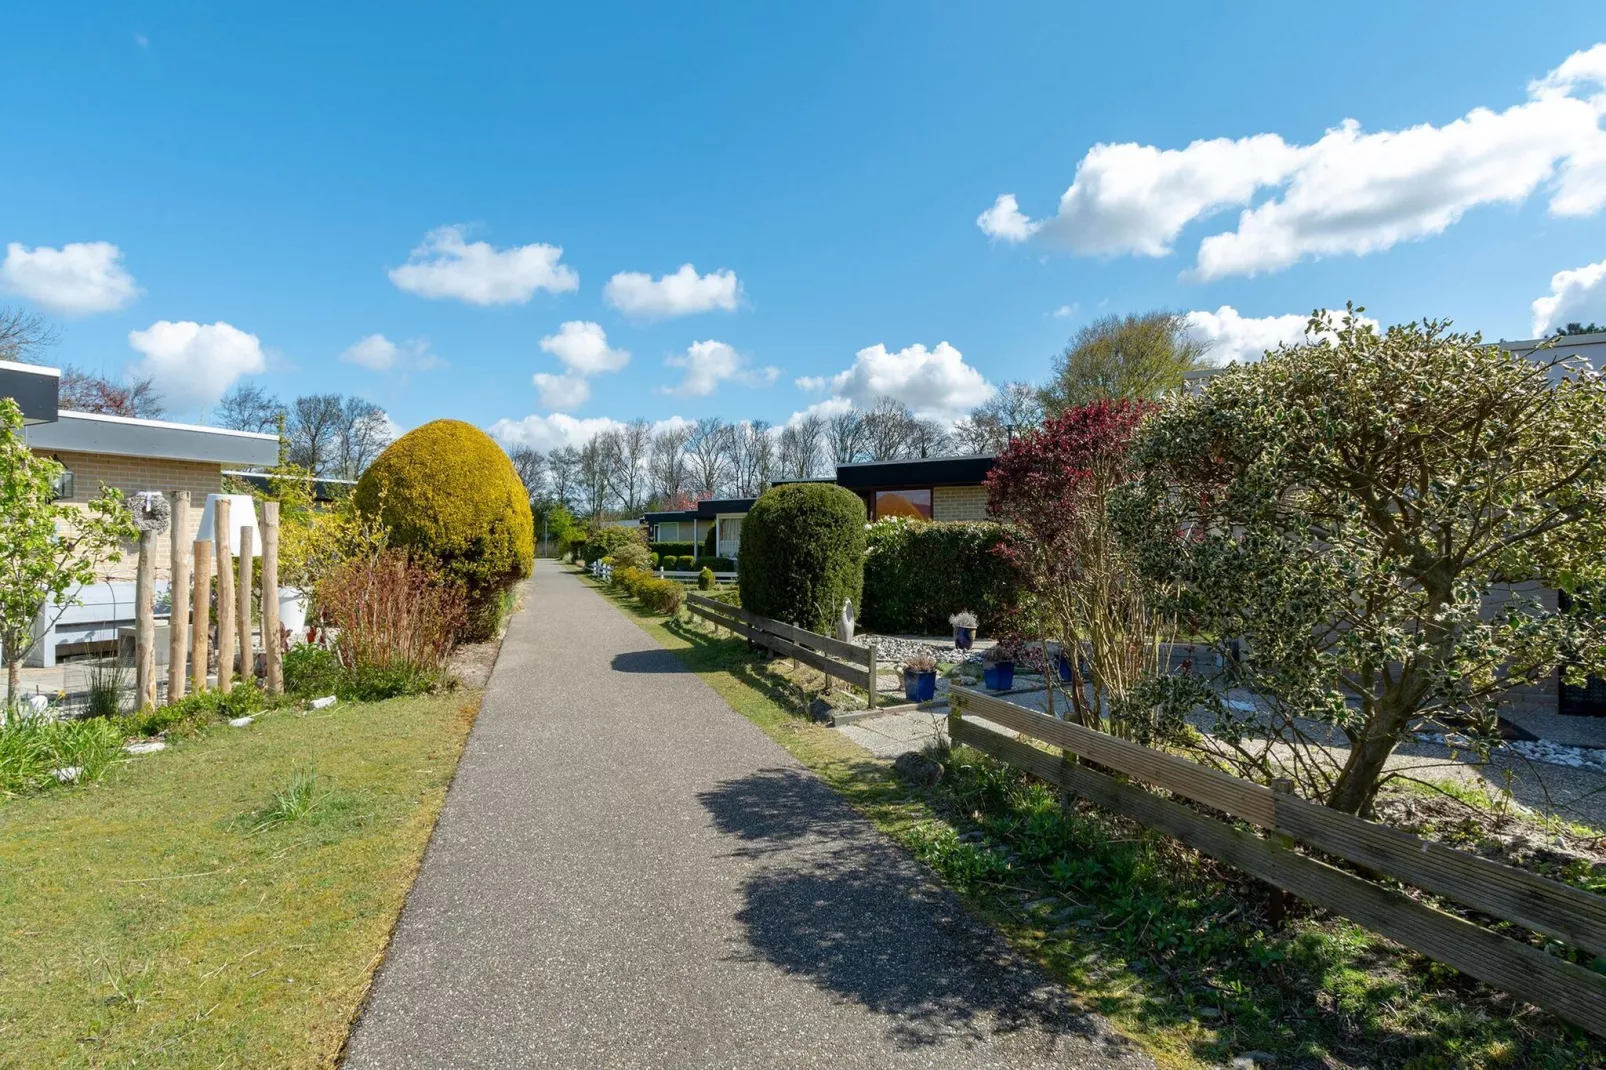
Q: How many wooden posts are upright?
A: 6